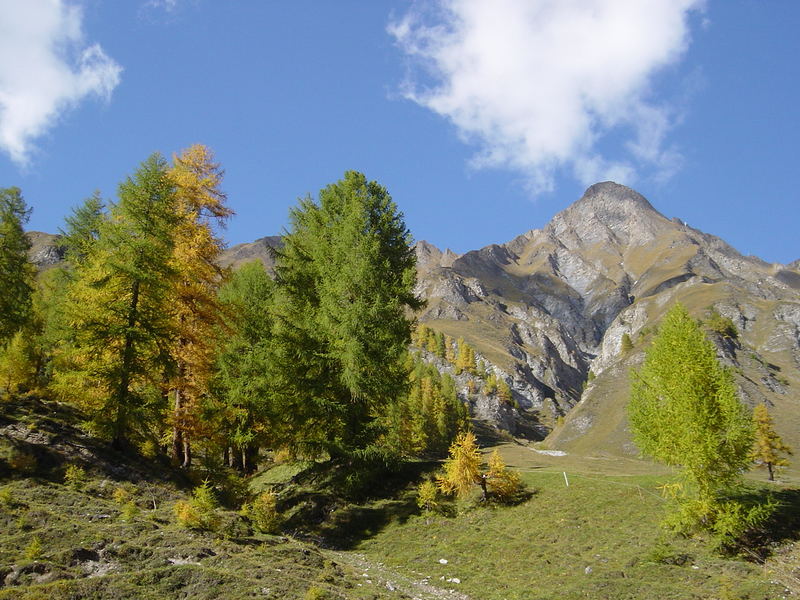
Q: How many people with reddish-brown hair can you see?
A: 0